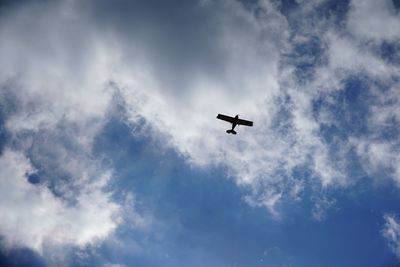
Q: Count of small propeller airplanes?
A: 1